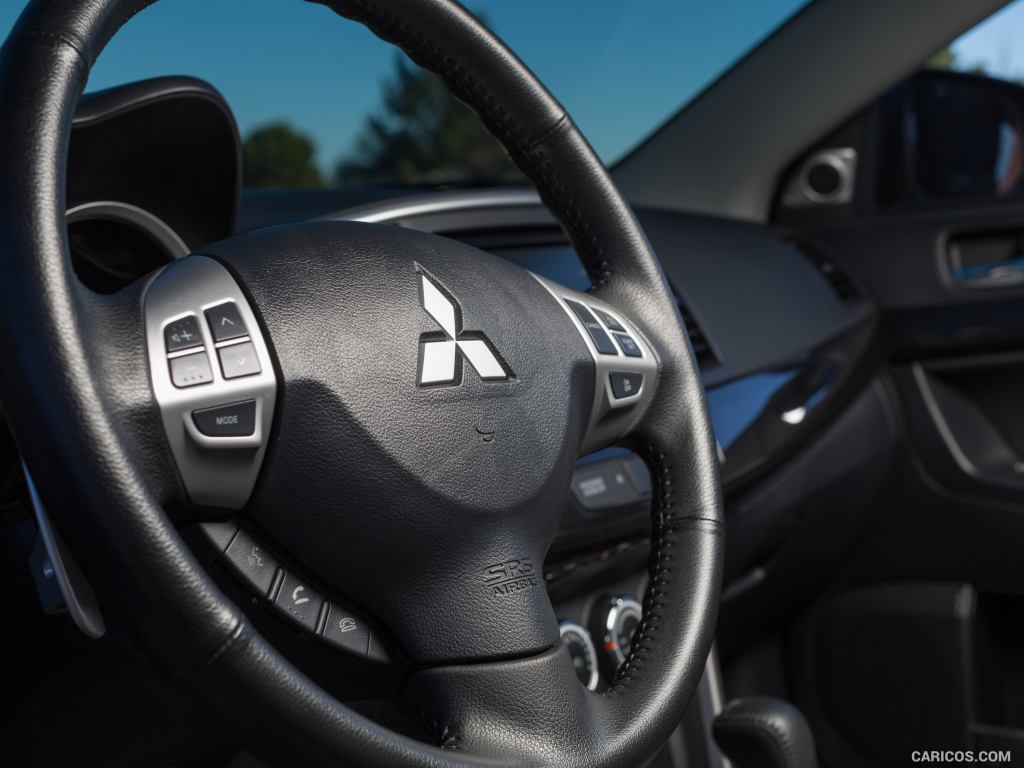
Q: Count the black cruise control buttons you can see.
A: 4